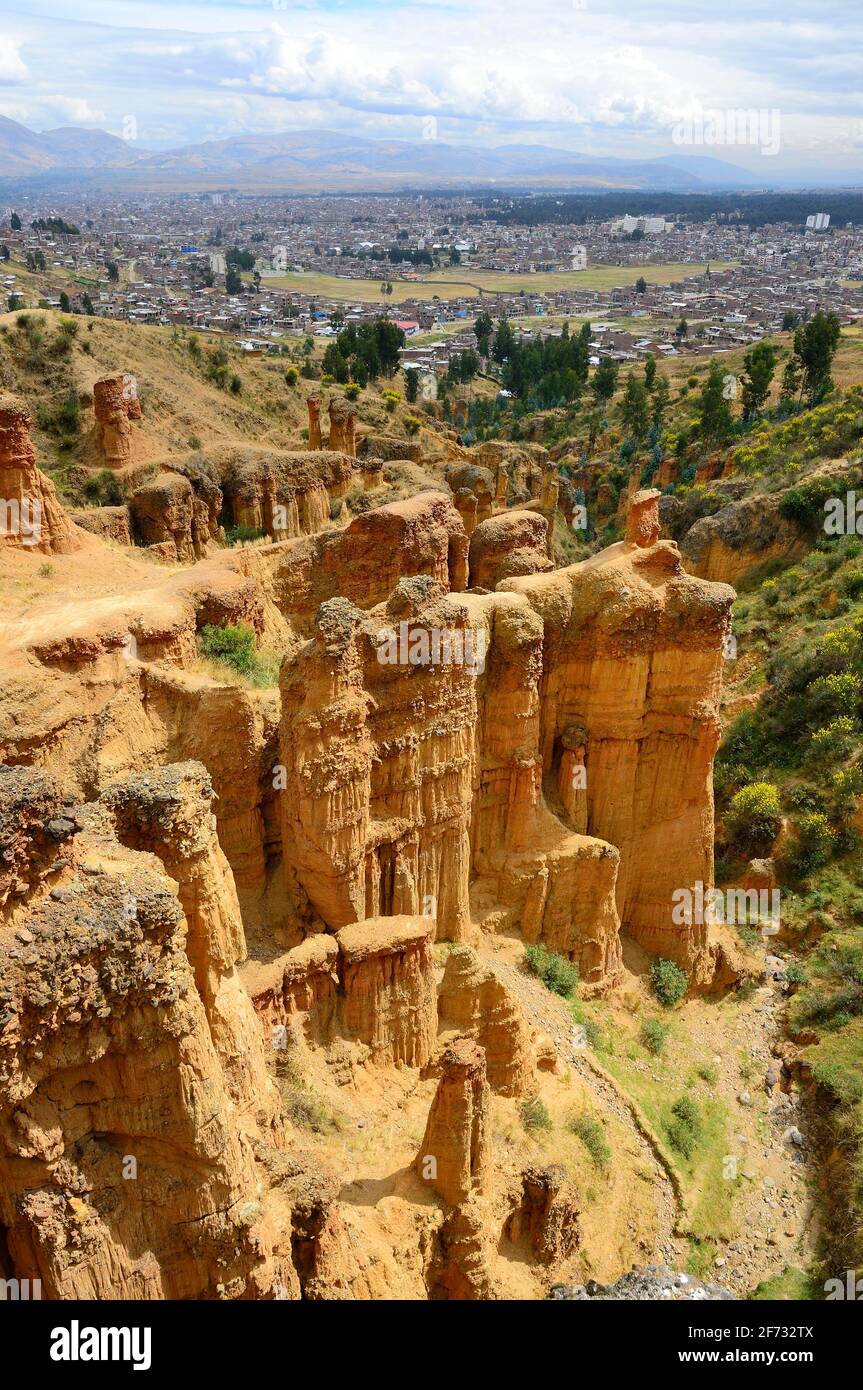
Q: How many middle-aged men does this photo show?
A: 0